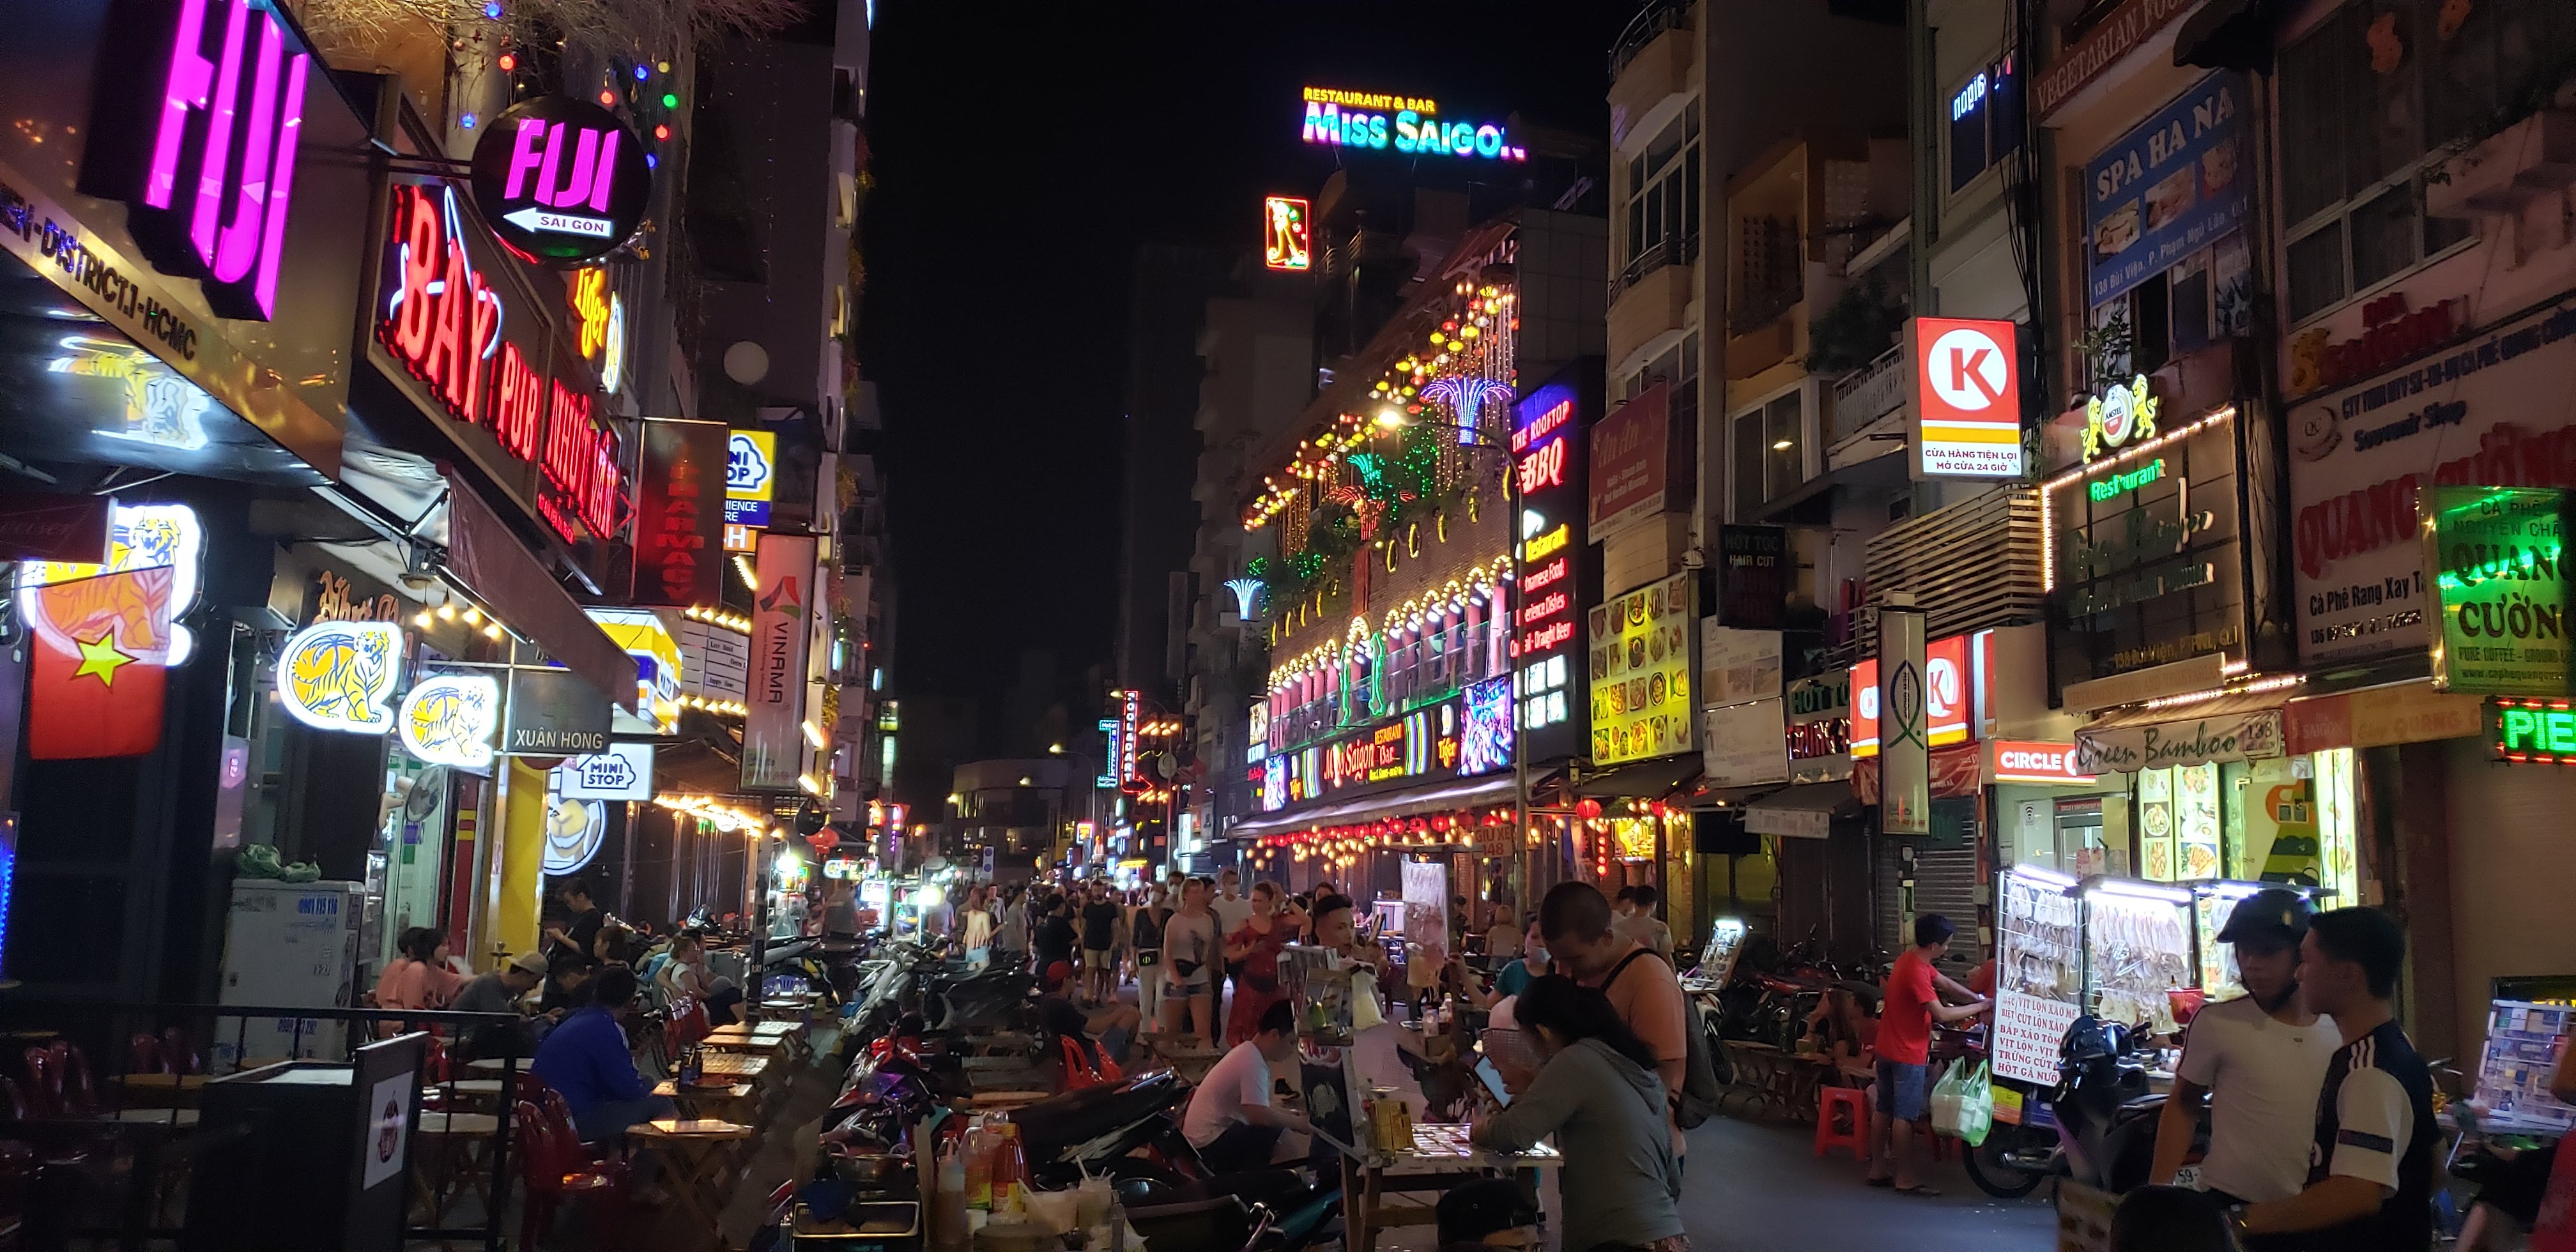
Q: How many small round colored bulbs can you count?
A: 9